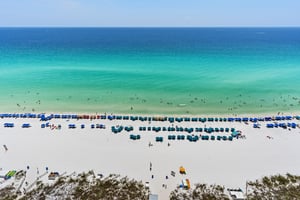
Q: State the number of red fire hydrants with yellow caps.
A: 0